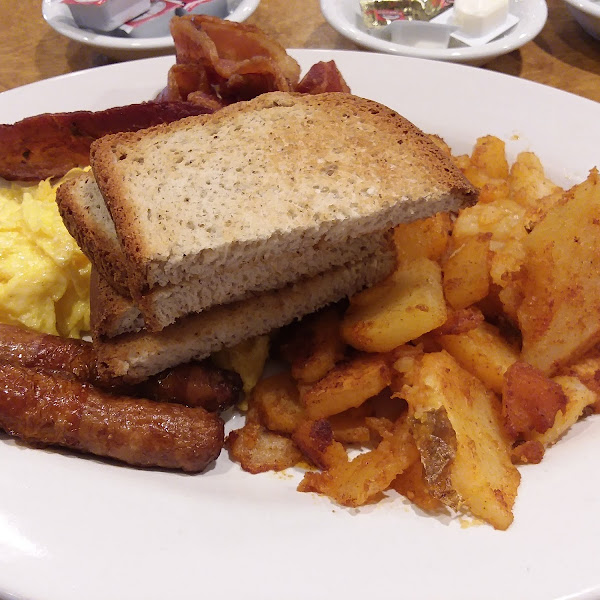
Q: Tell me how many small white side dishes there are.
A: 3